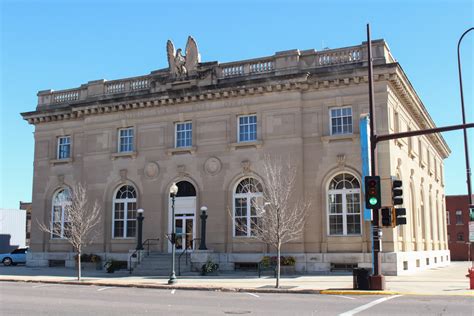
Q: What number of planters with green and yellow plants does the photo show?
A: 2